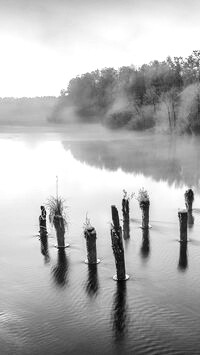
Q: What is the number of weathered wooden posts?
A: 8